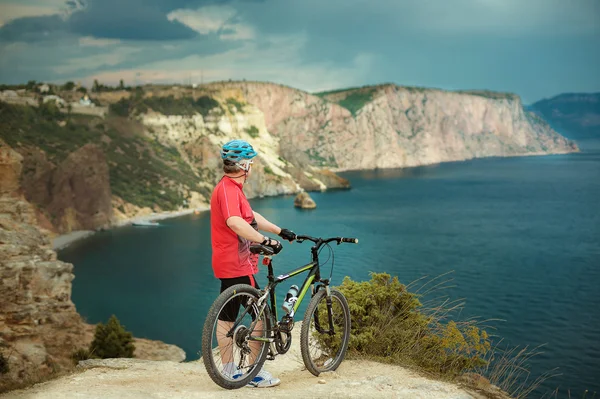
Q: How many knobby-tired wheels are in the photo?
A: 2